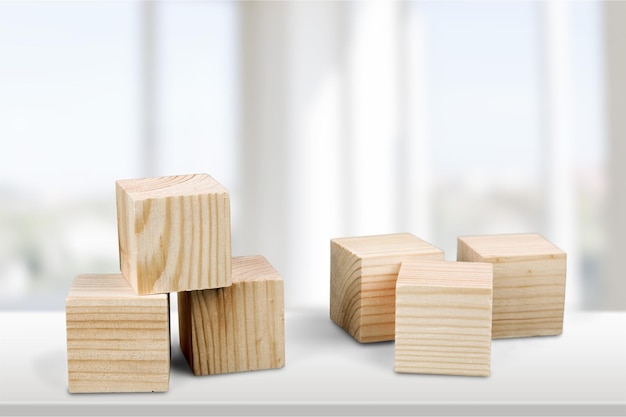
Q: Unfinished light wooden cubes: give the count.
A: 6